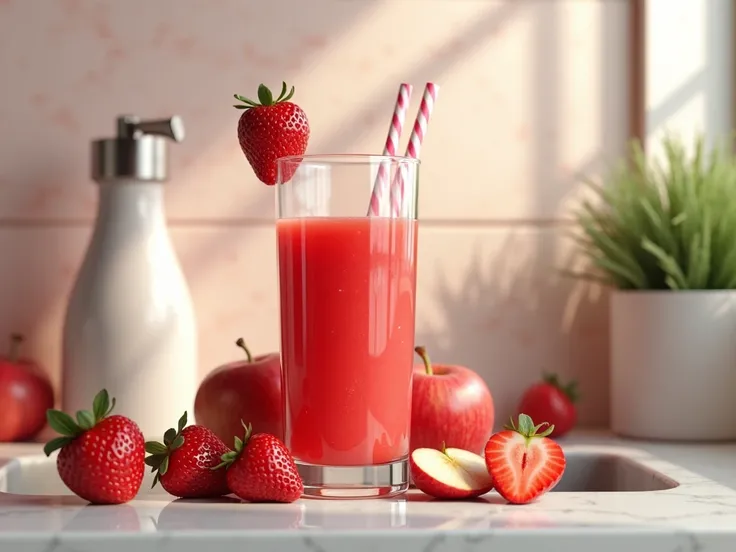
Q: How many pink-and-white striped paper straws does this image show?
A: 2